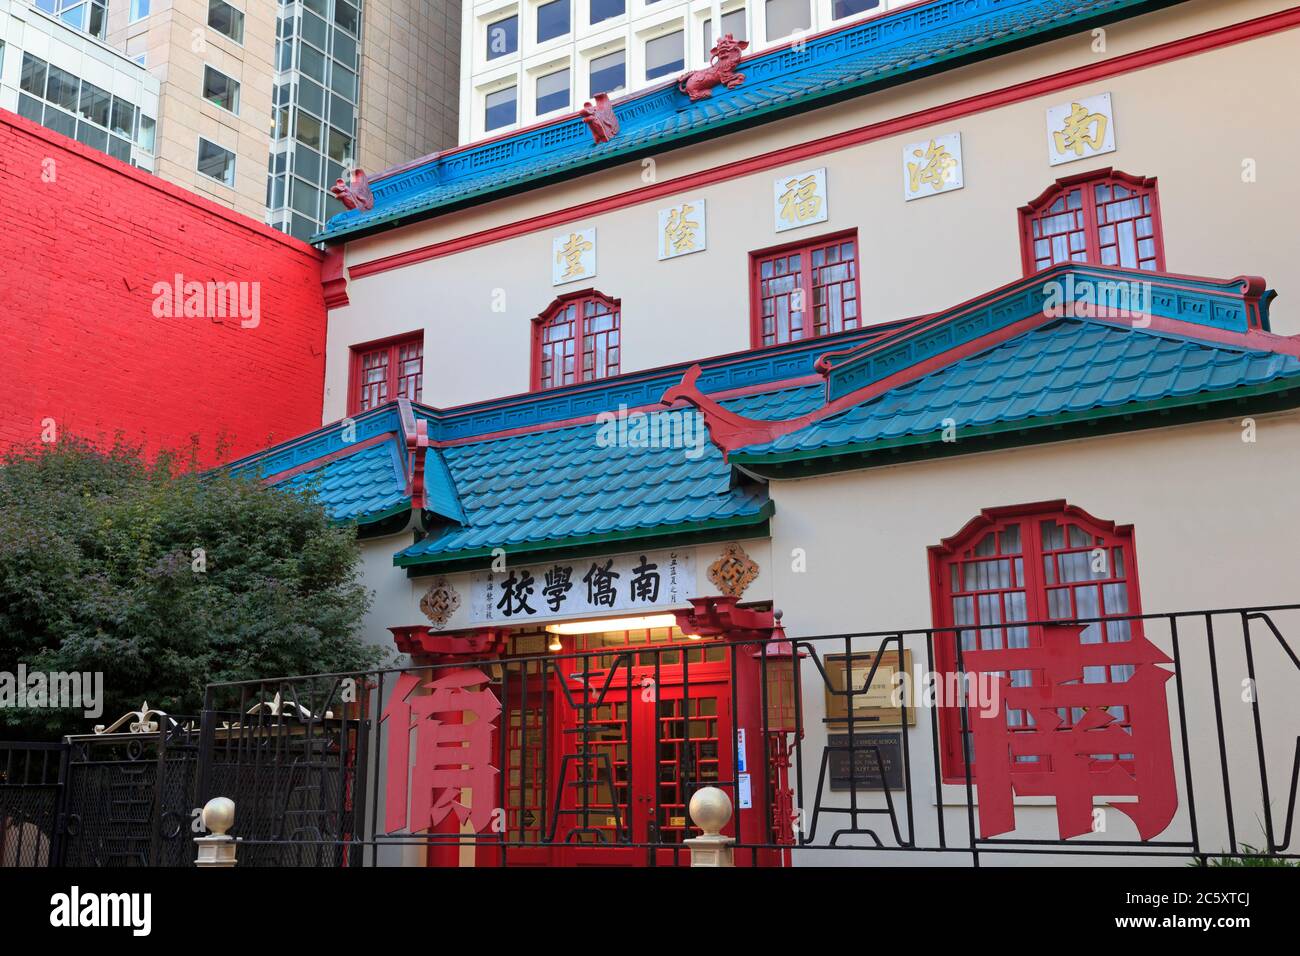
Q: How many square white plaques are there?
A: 5